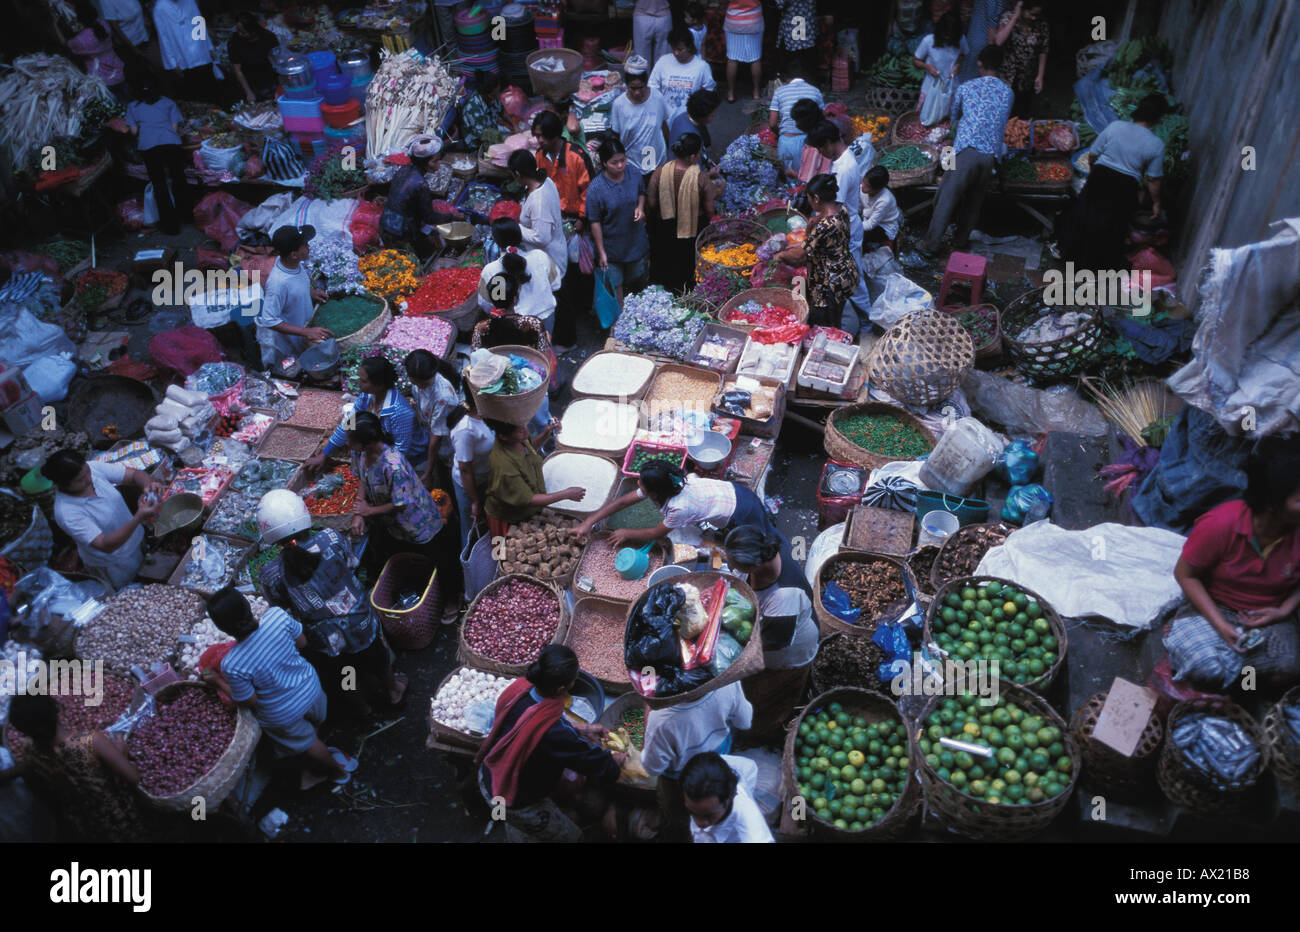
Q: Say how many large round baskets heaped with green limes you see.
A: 3